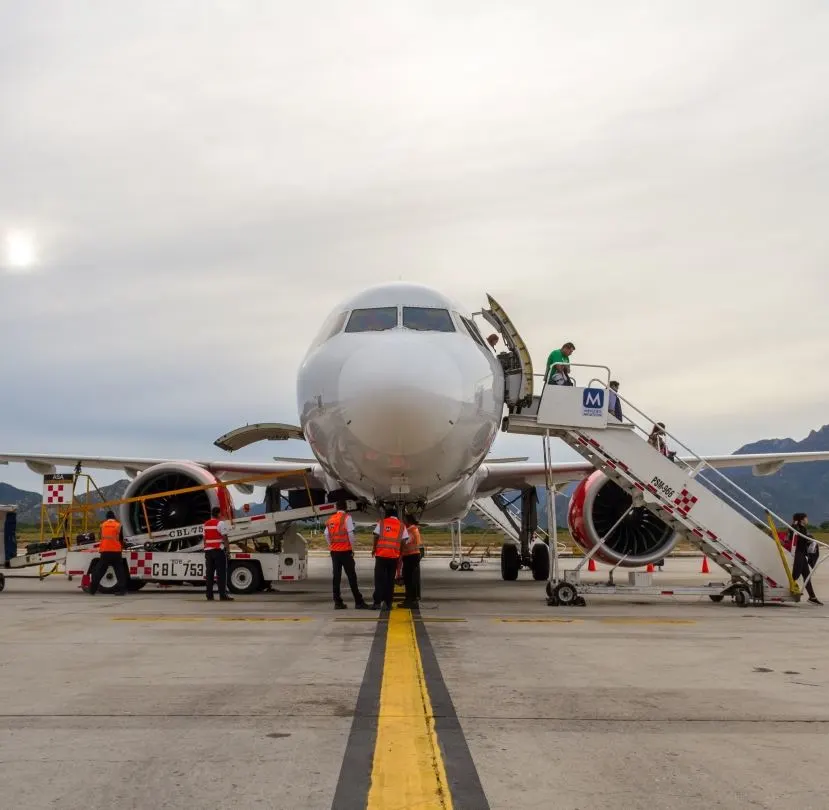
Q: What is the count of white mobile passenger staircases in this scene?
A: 2